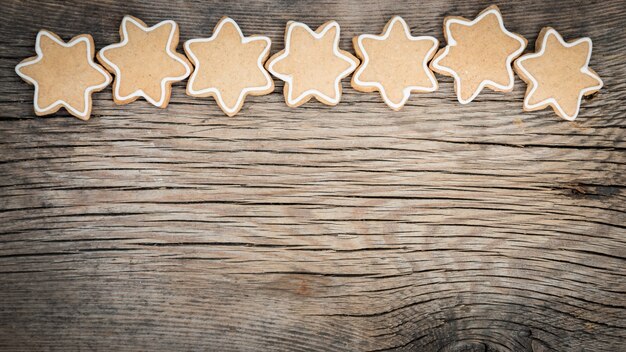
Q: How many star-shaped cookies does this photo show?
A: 7